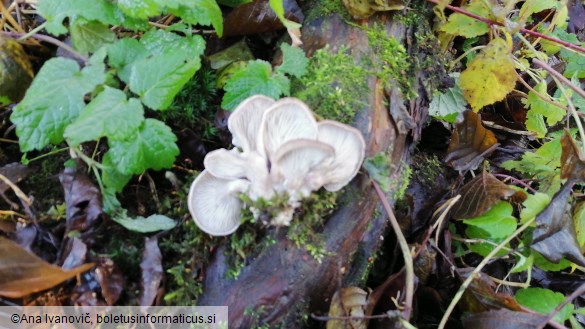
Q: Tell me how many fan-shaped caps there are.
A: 6